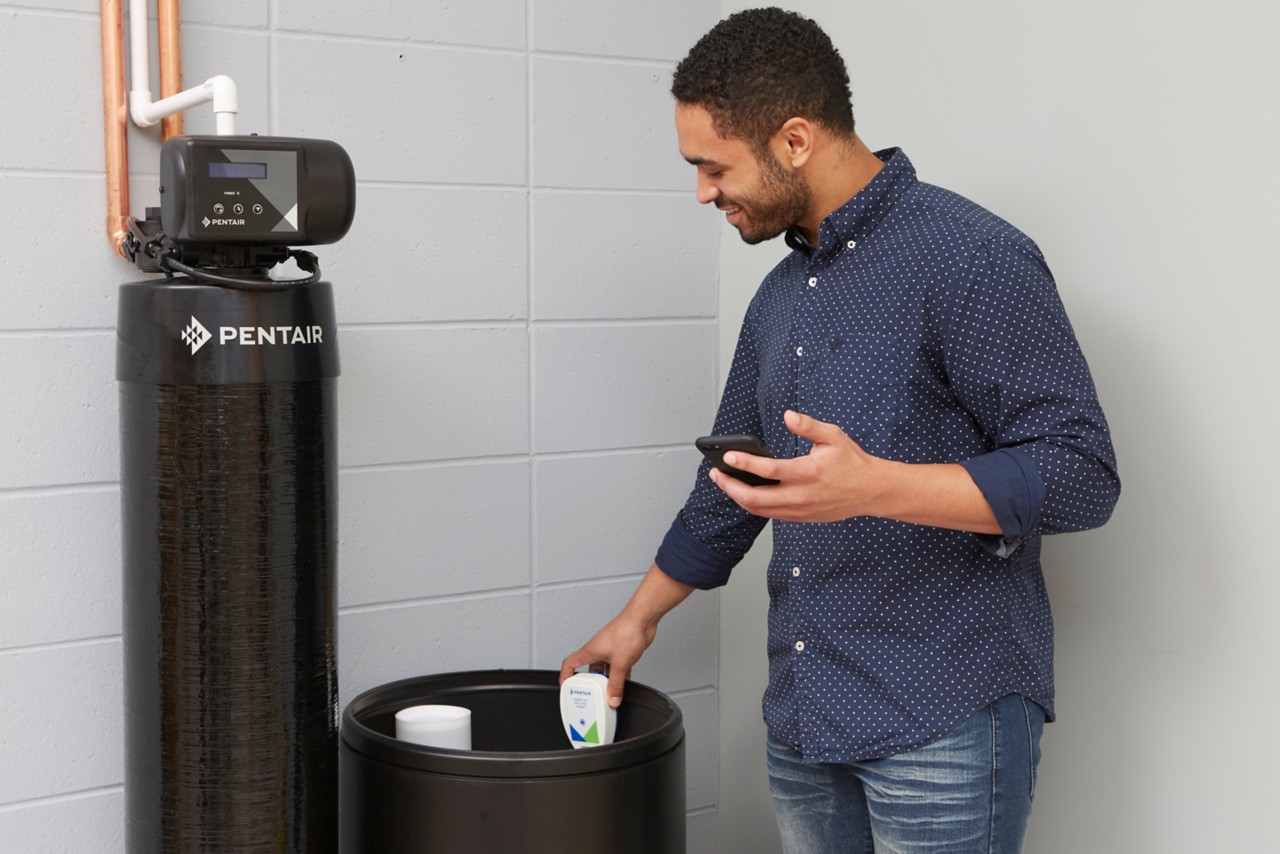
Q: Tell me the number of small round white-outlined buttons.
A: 3